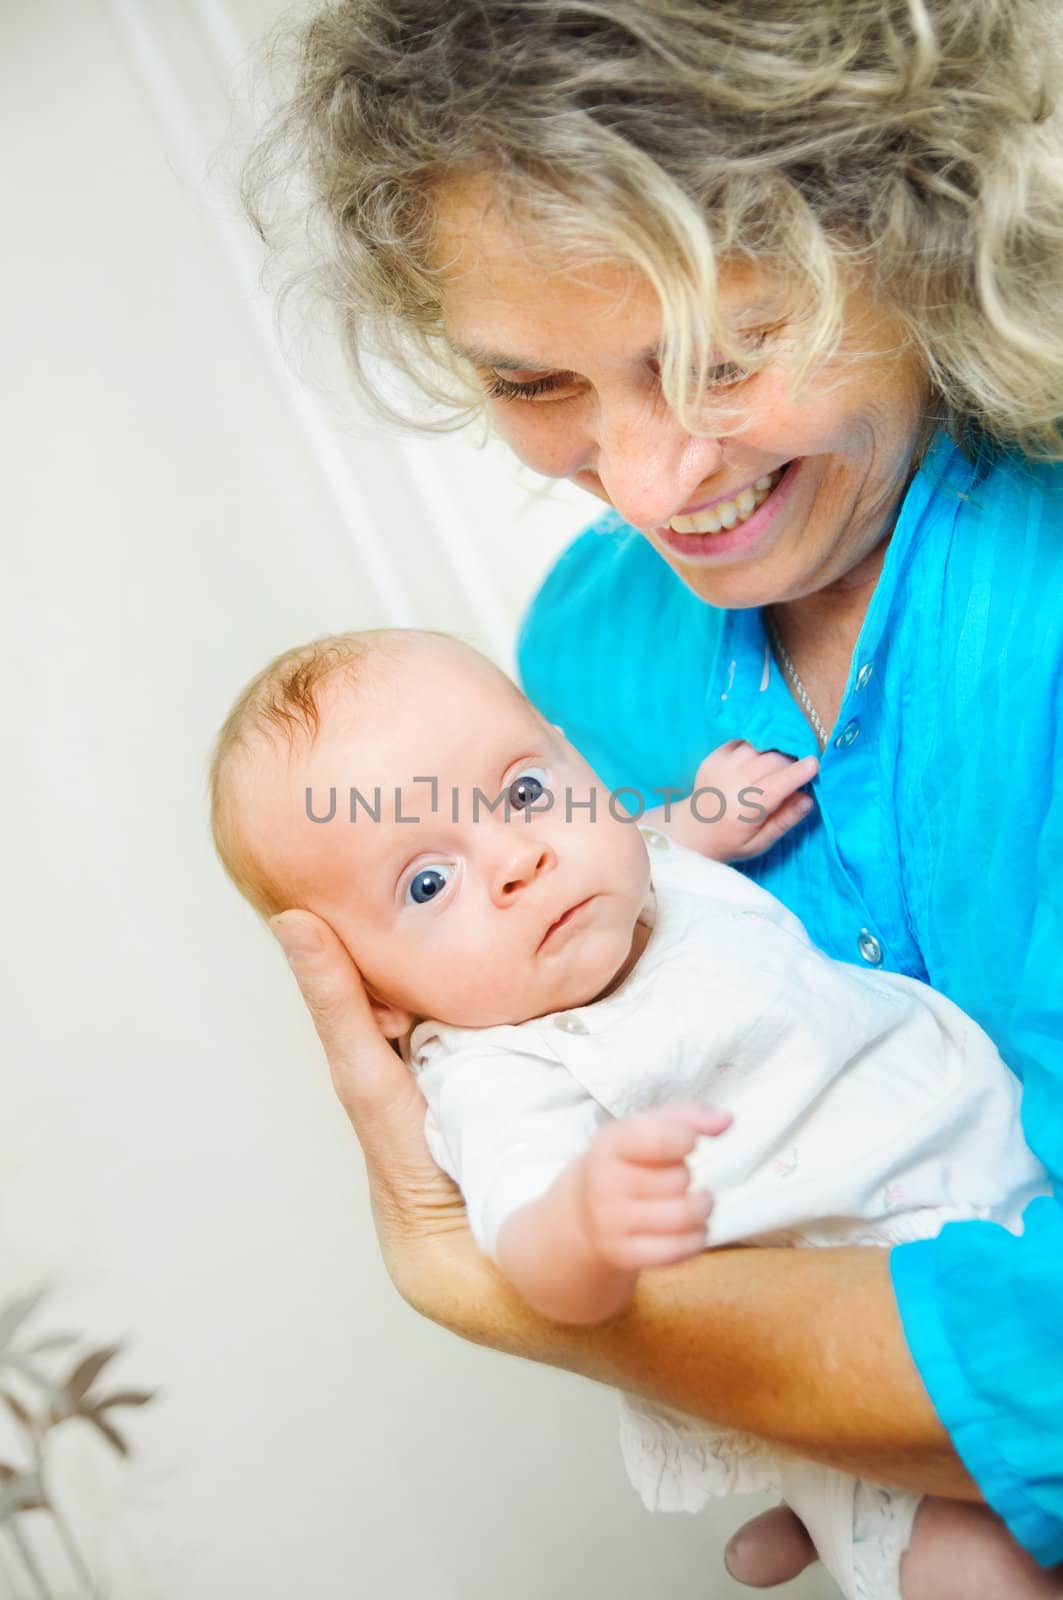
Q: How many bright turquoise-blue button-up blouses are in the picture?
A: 1